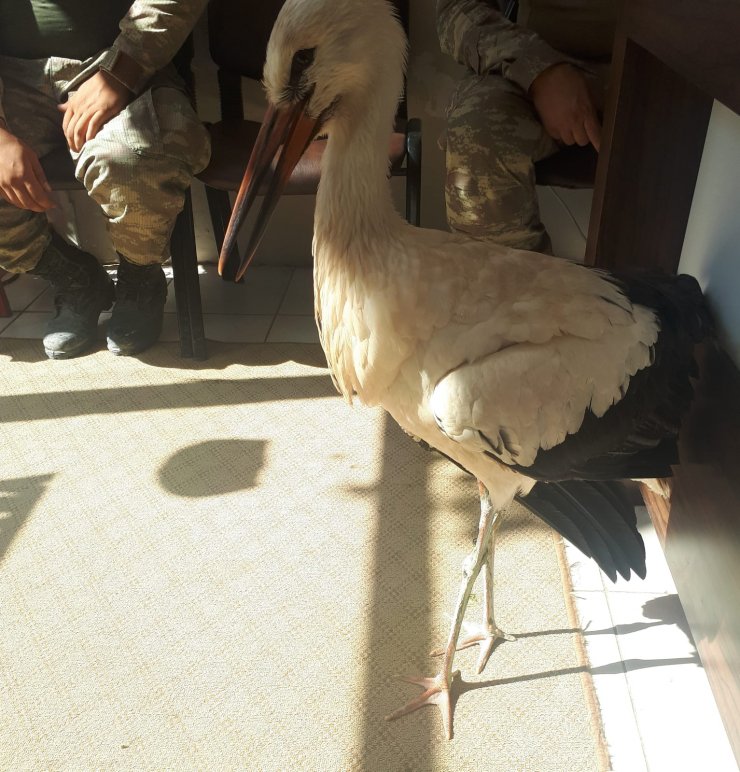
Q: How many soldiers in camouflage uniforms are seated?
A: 2